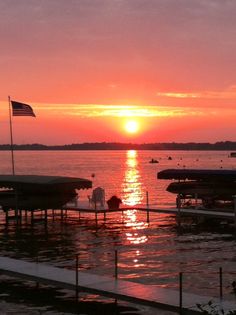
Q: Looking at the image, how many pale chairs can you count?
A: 1